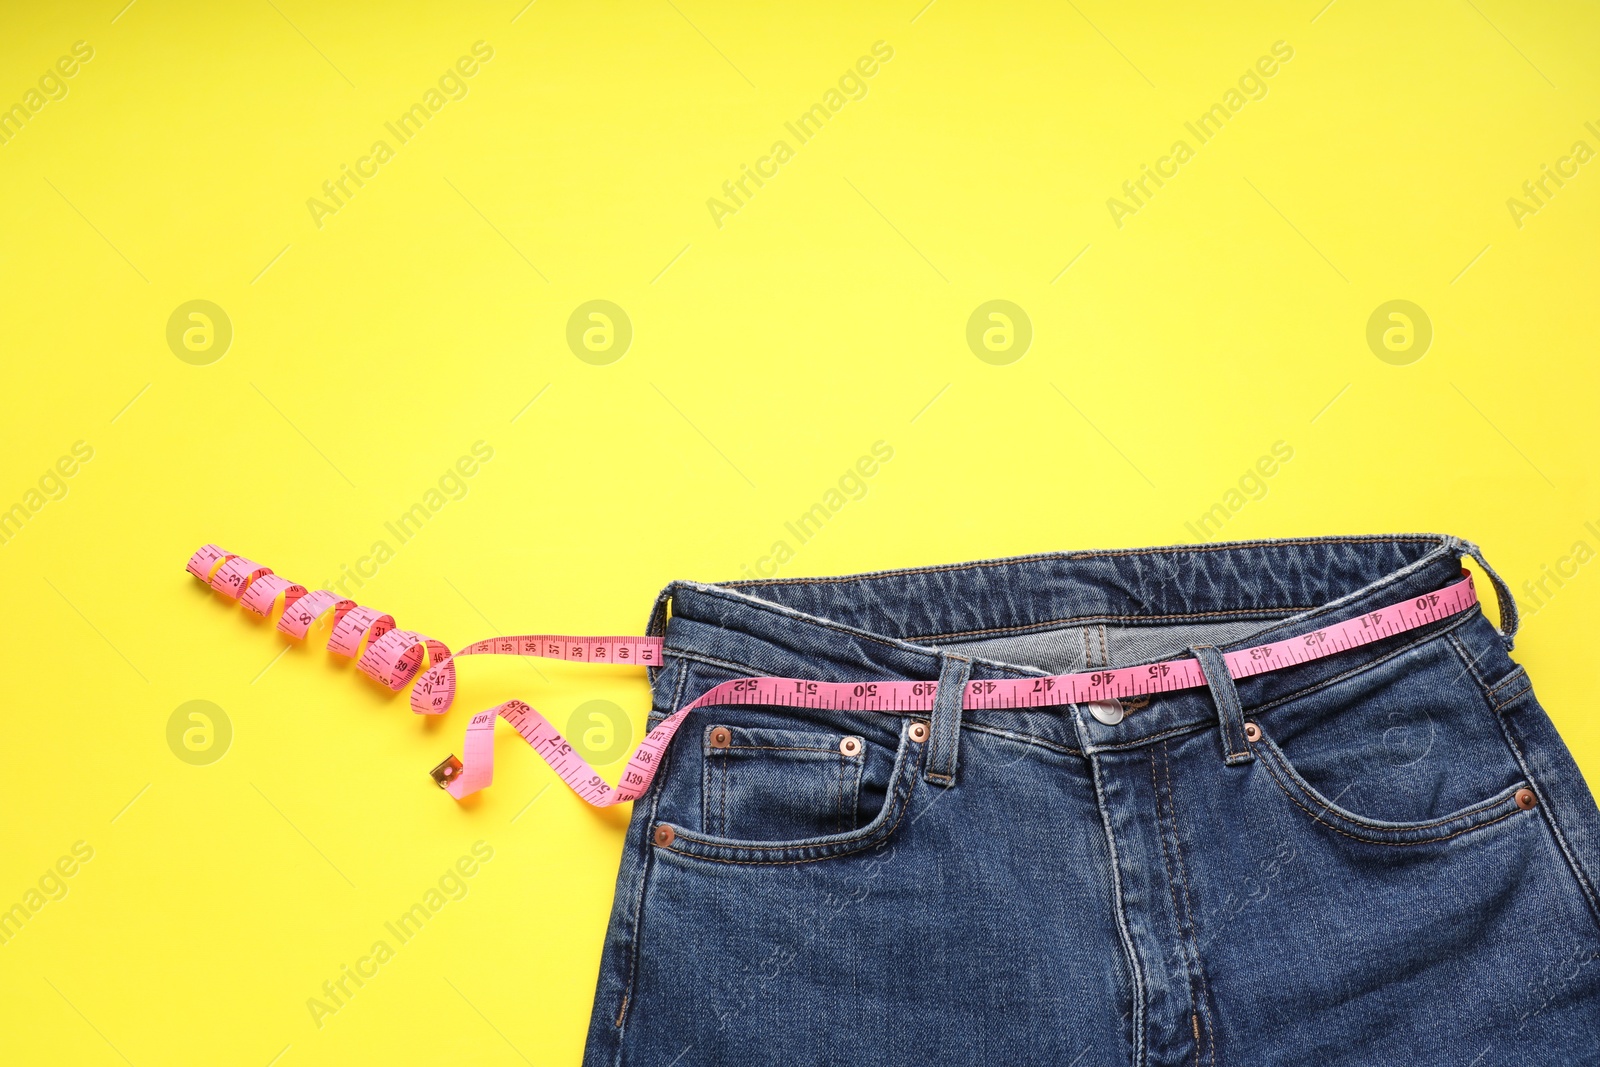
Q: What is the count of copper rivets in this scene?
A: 6